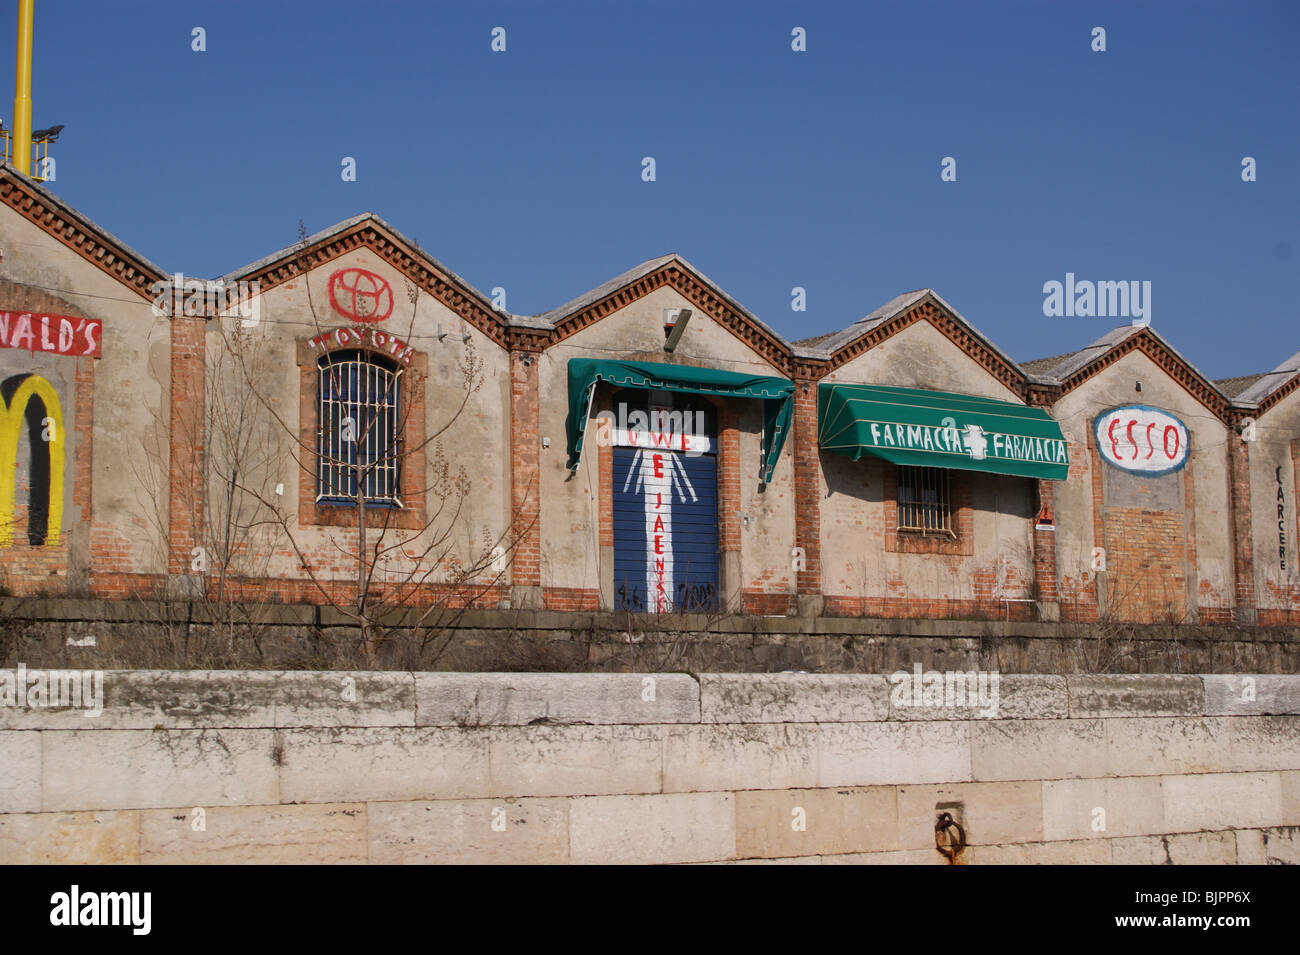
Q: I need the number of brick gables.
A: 6